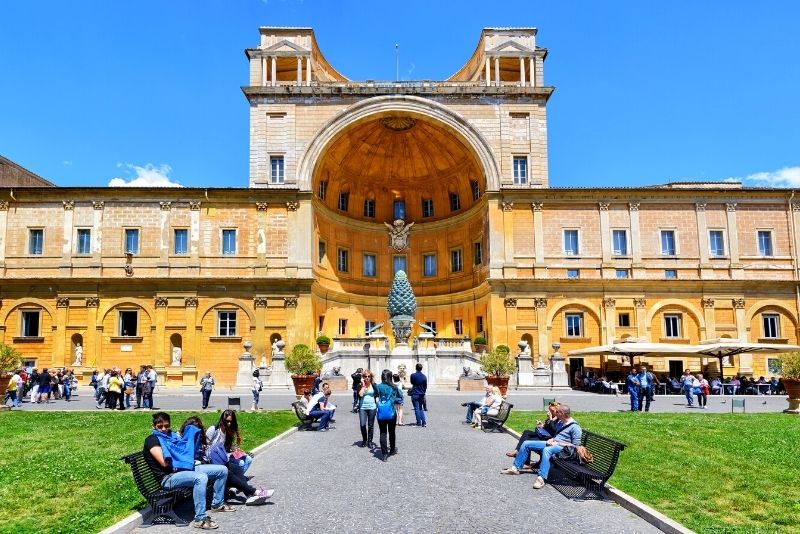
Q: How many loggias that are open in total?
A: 2